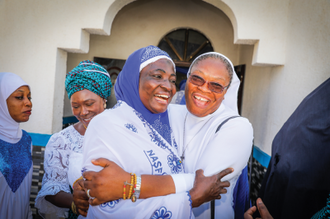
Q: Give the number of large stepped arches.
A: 1